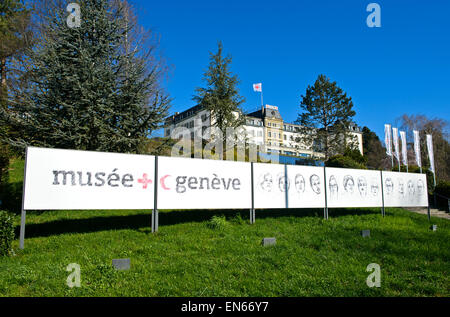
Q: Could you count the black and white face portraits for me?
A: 12